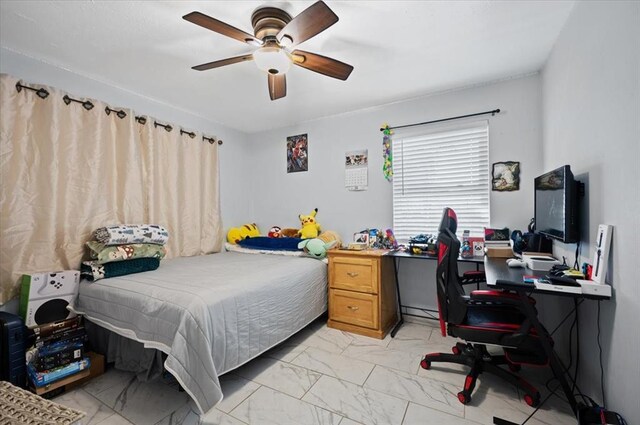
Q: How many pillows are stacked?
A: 3